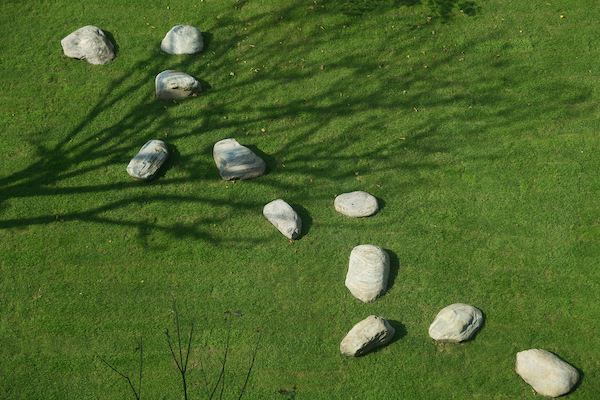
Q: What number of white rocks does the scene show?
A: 11